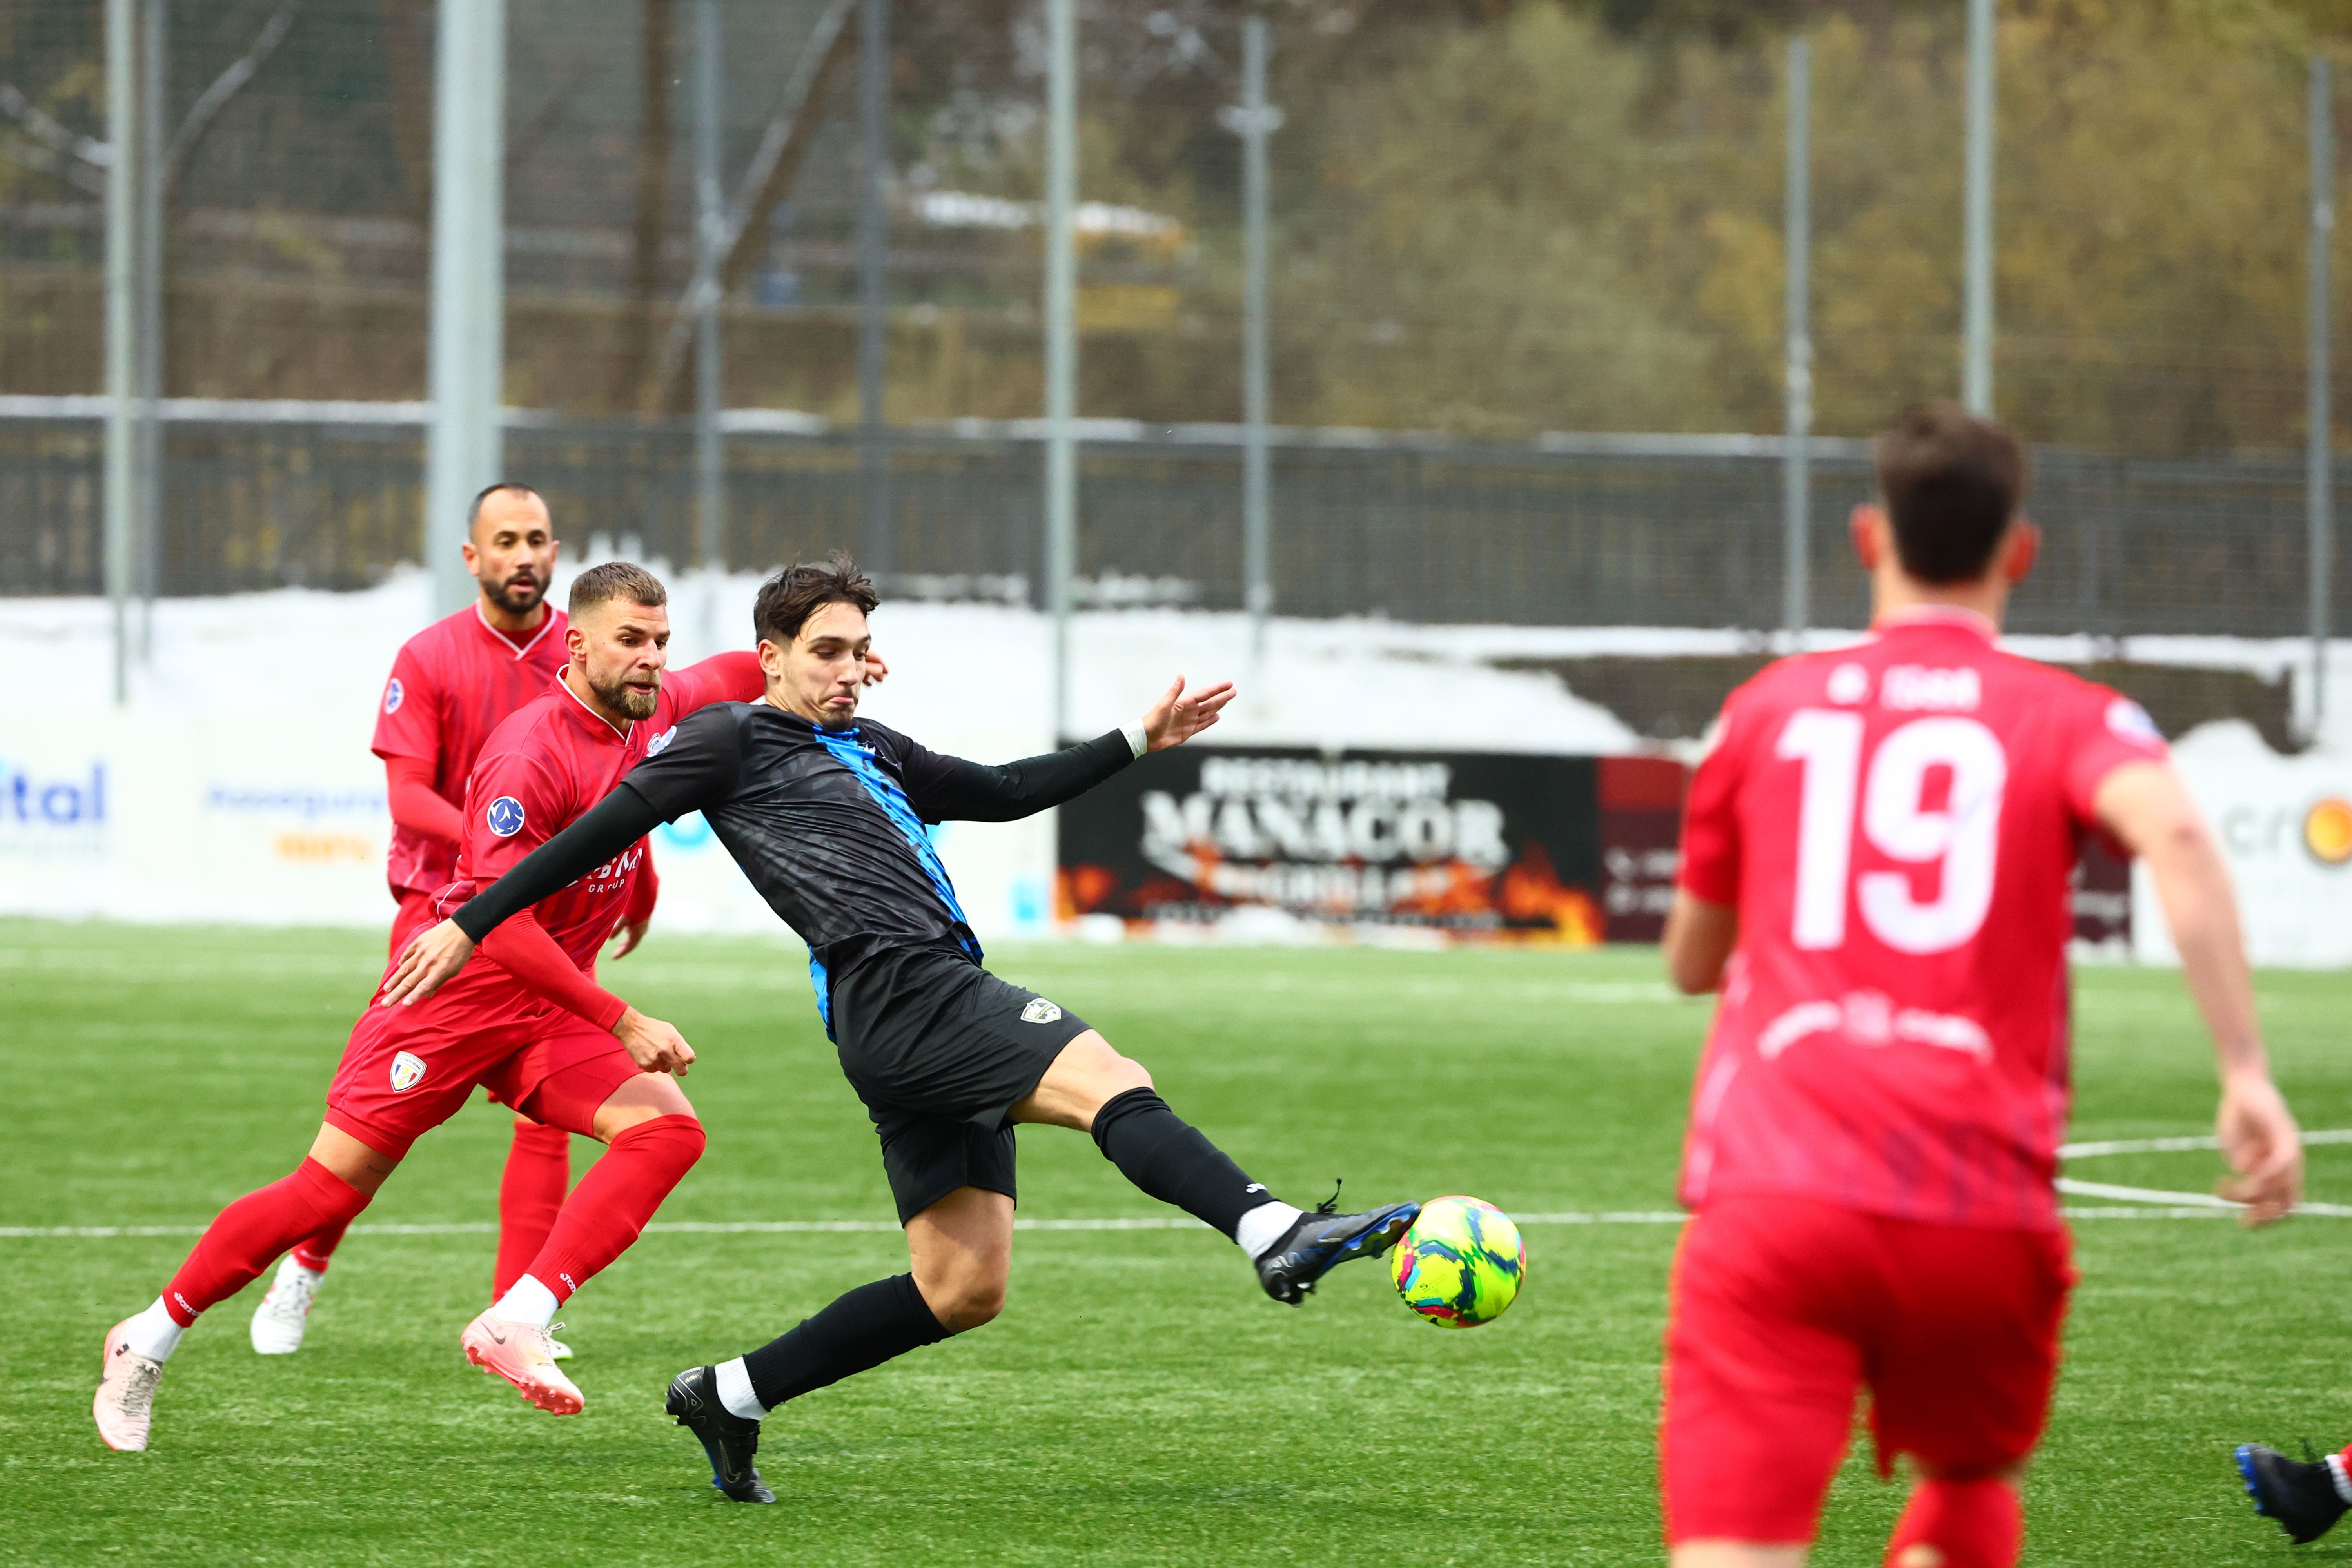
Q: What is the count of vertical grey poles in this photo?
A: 10